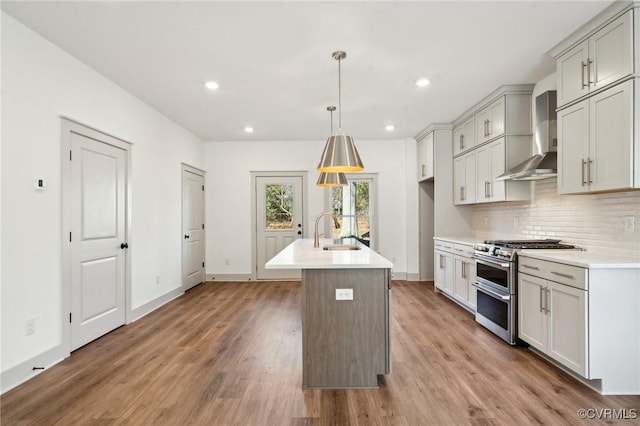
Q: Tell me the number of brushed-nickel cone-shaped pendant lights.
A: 2